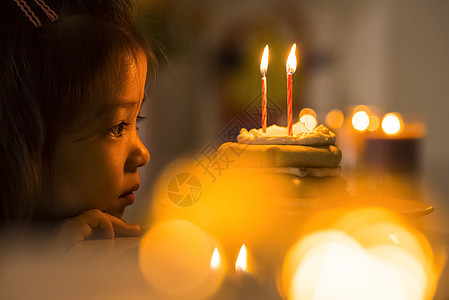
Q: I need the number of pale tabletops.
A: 1